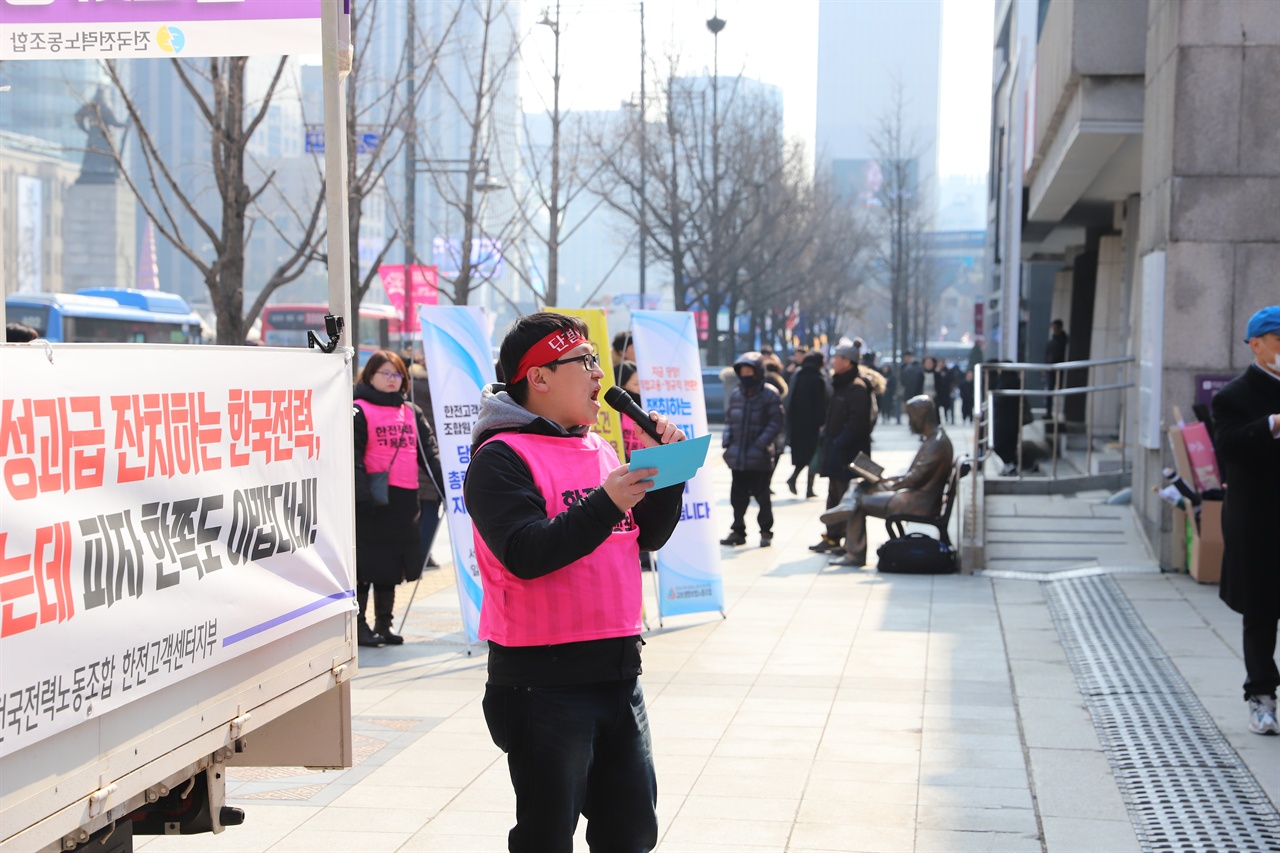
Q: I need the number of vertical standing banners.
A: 3